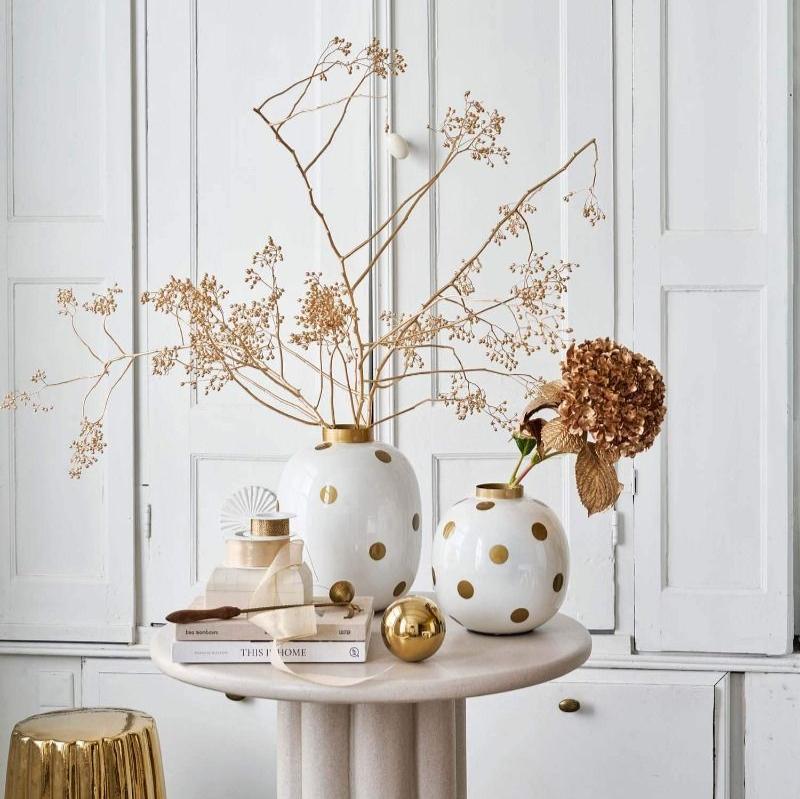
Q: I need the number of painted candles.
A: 0